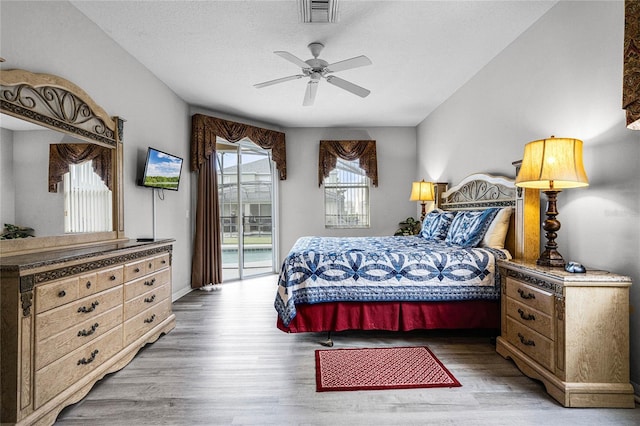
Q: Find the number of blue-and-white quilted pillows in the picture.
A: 2